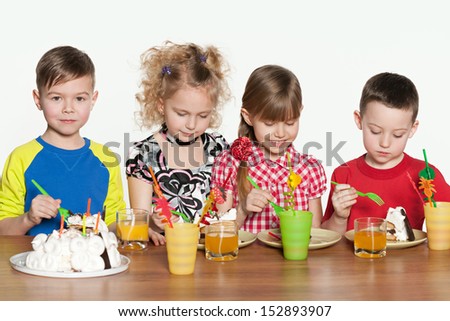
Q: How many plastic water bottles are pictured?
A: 0